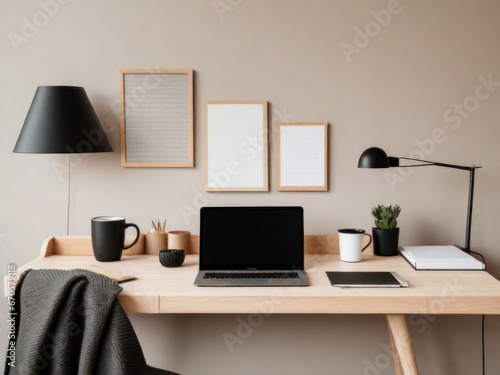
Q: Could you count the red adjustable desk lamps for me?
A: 0